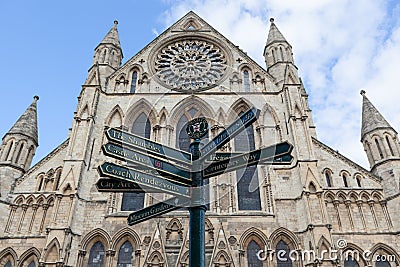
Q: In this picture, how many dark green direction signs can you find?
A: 8